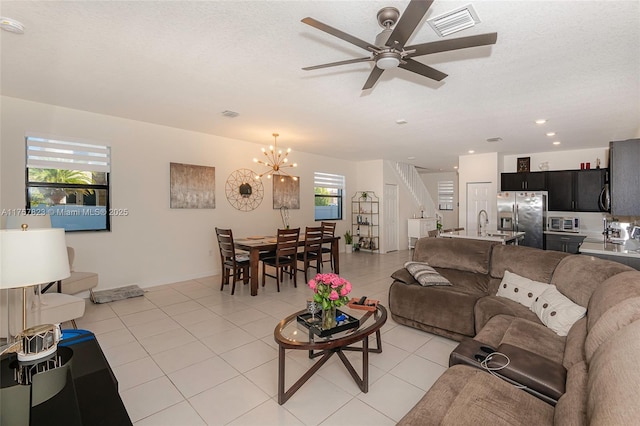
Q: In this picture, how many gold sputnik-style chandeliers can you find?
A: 1